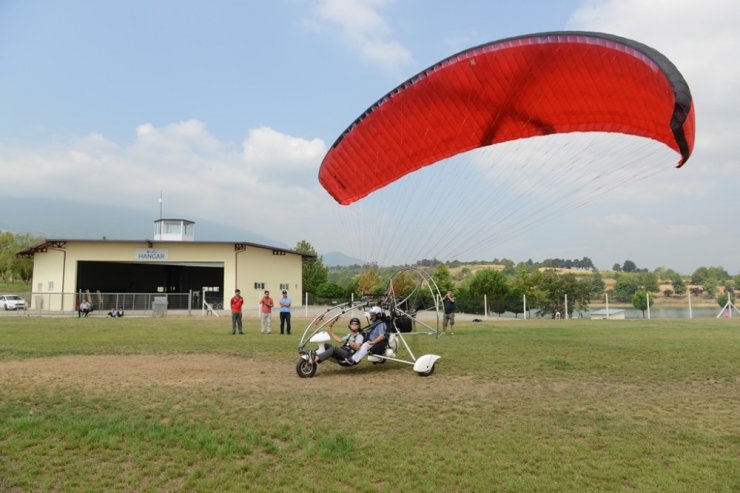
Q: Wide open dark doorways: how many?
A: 1